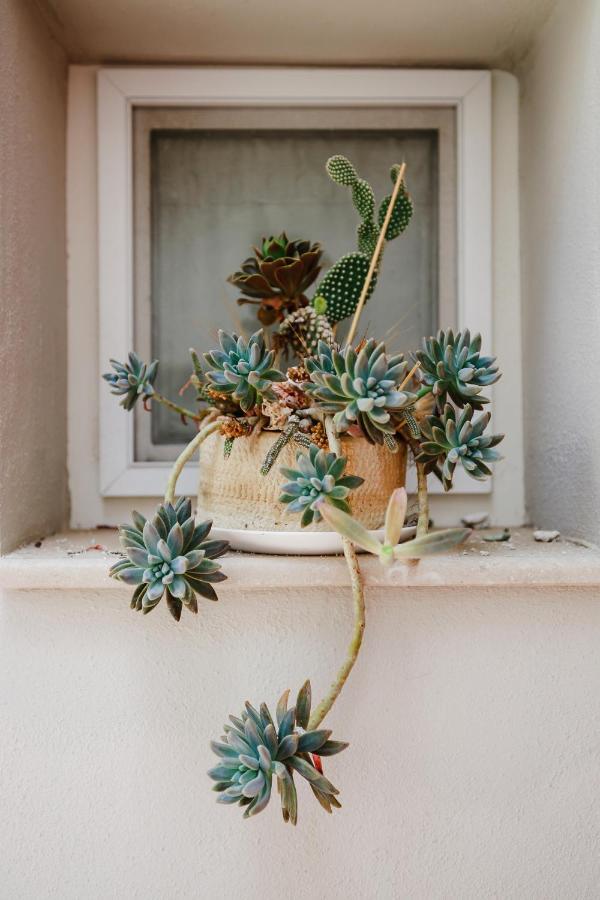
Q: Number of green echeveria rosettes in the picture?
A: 8